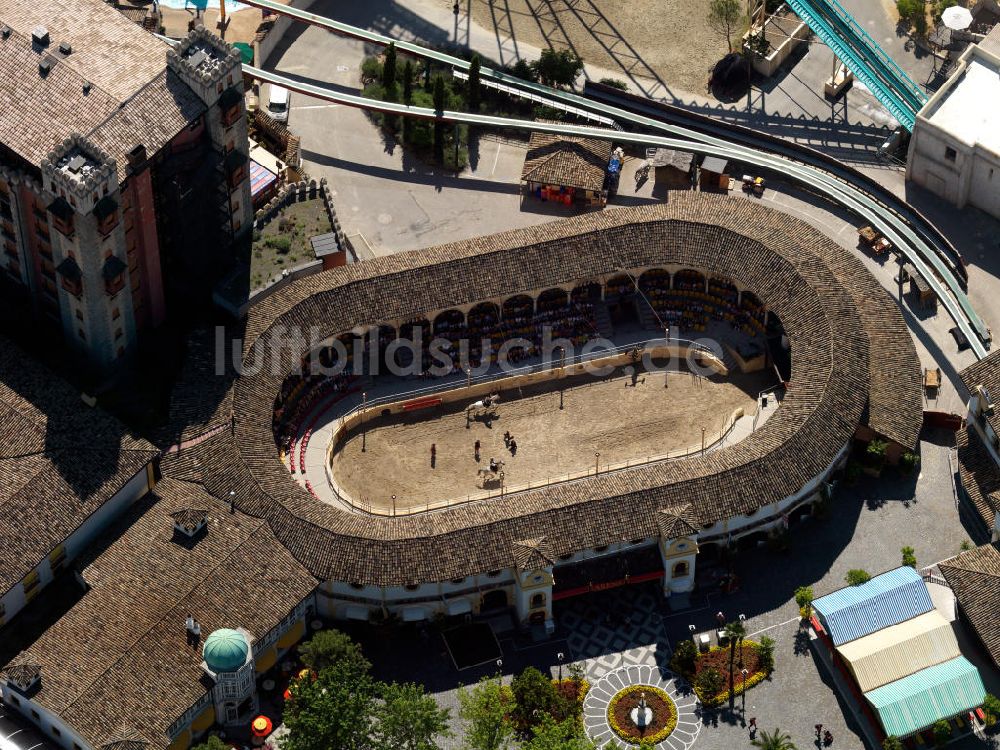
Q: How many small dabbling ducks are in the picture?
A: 0